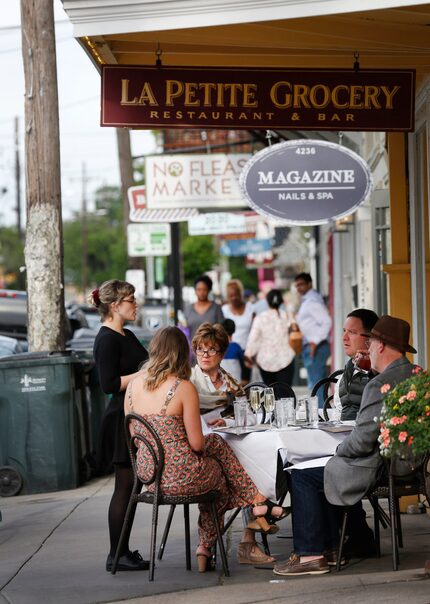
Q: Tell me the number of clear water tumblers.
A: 4